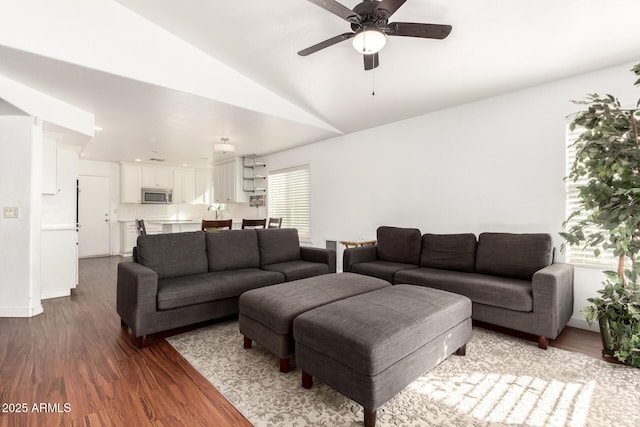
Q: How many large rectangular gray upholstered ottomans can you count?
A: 2